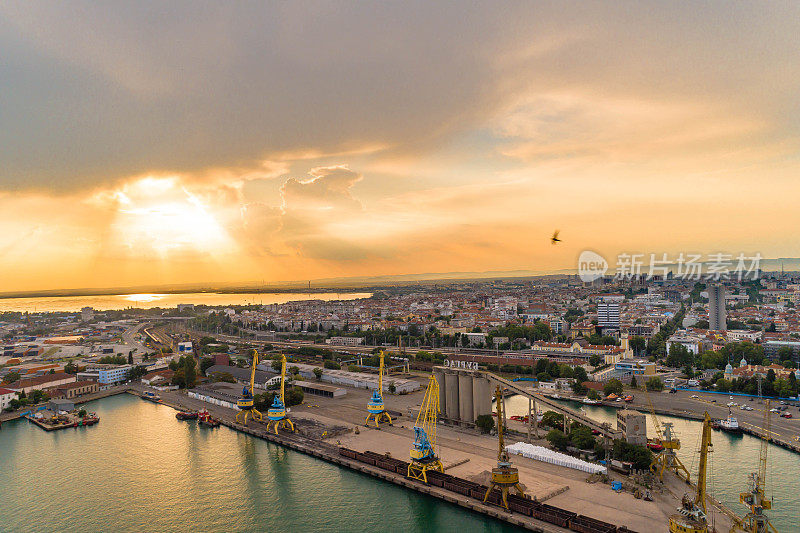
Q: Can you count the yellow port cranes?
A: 8